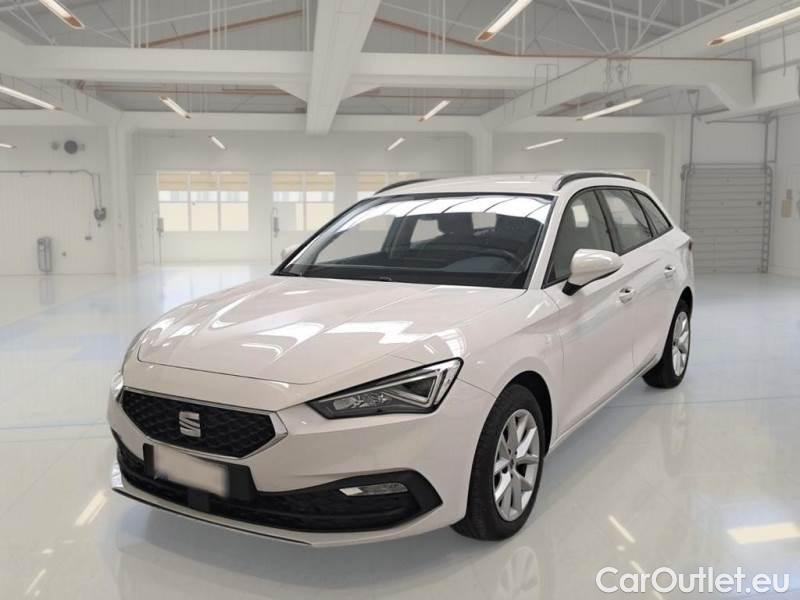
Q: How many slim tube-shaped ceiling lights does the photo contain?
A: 11